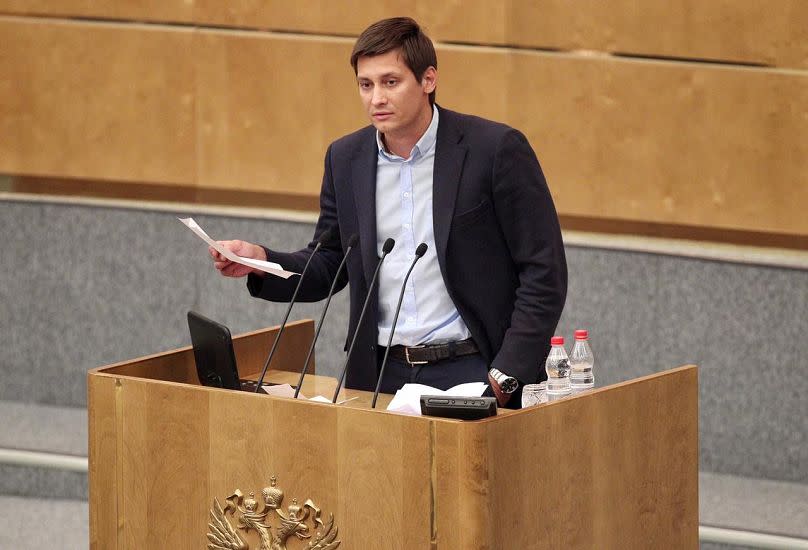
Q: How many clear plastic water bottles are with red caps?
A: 2